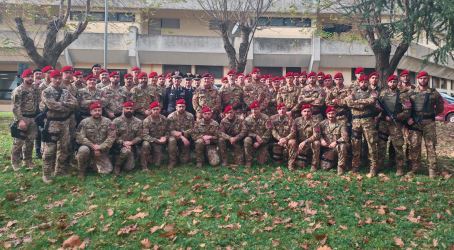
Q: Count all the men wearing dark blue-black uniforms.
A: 3